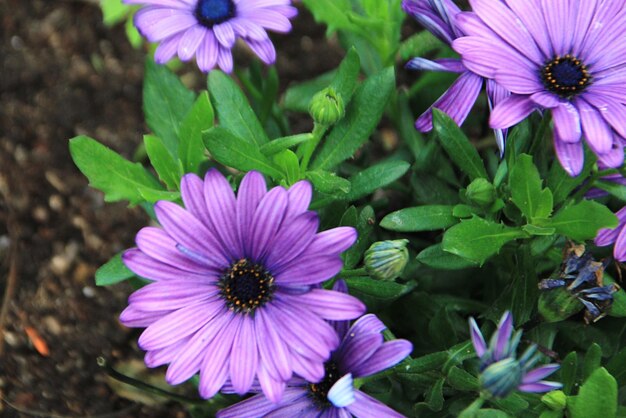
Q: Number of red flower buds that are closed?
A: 0